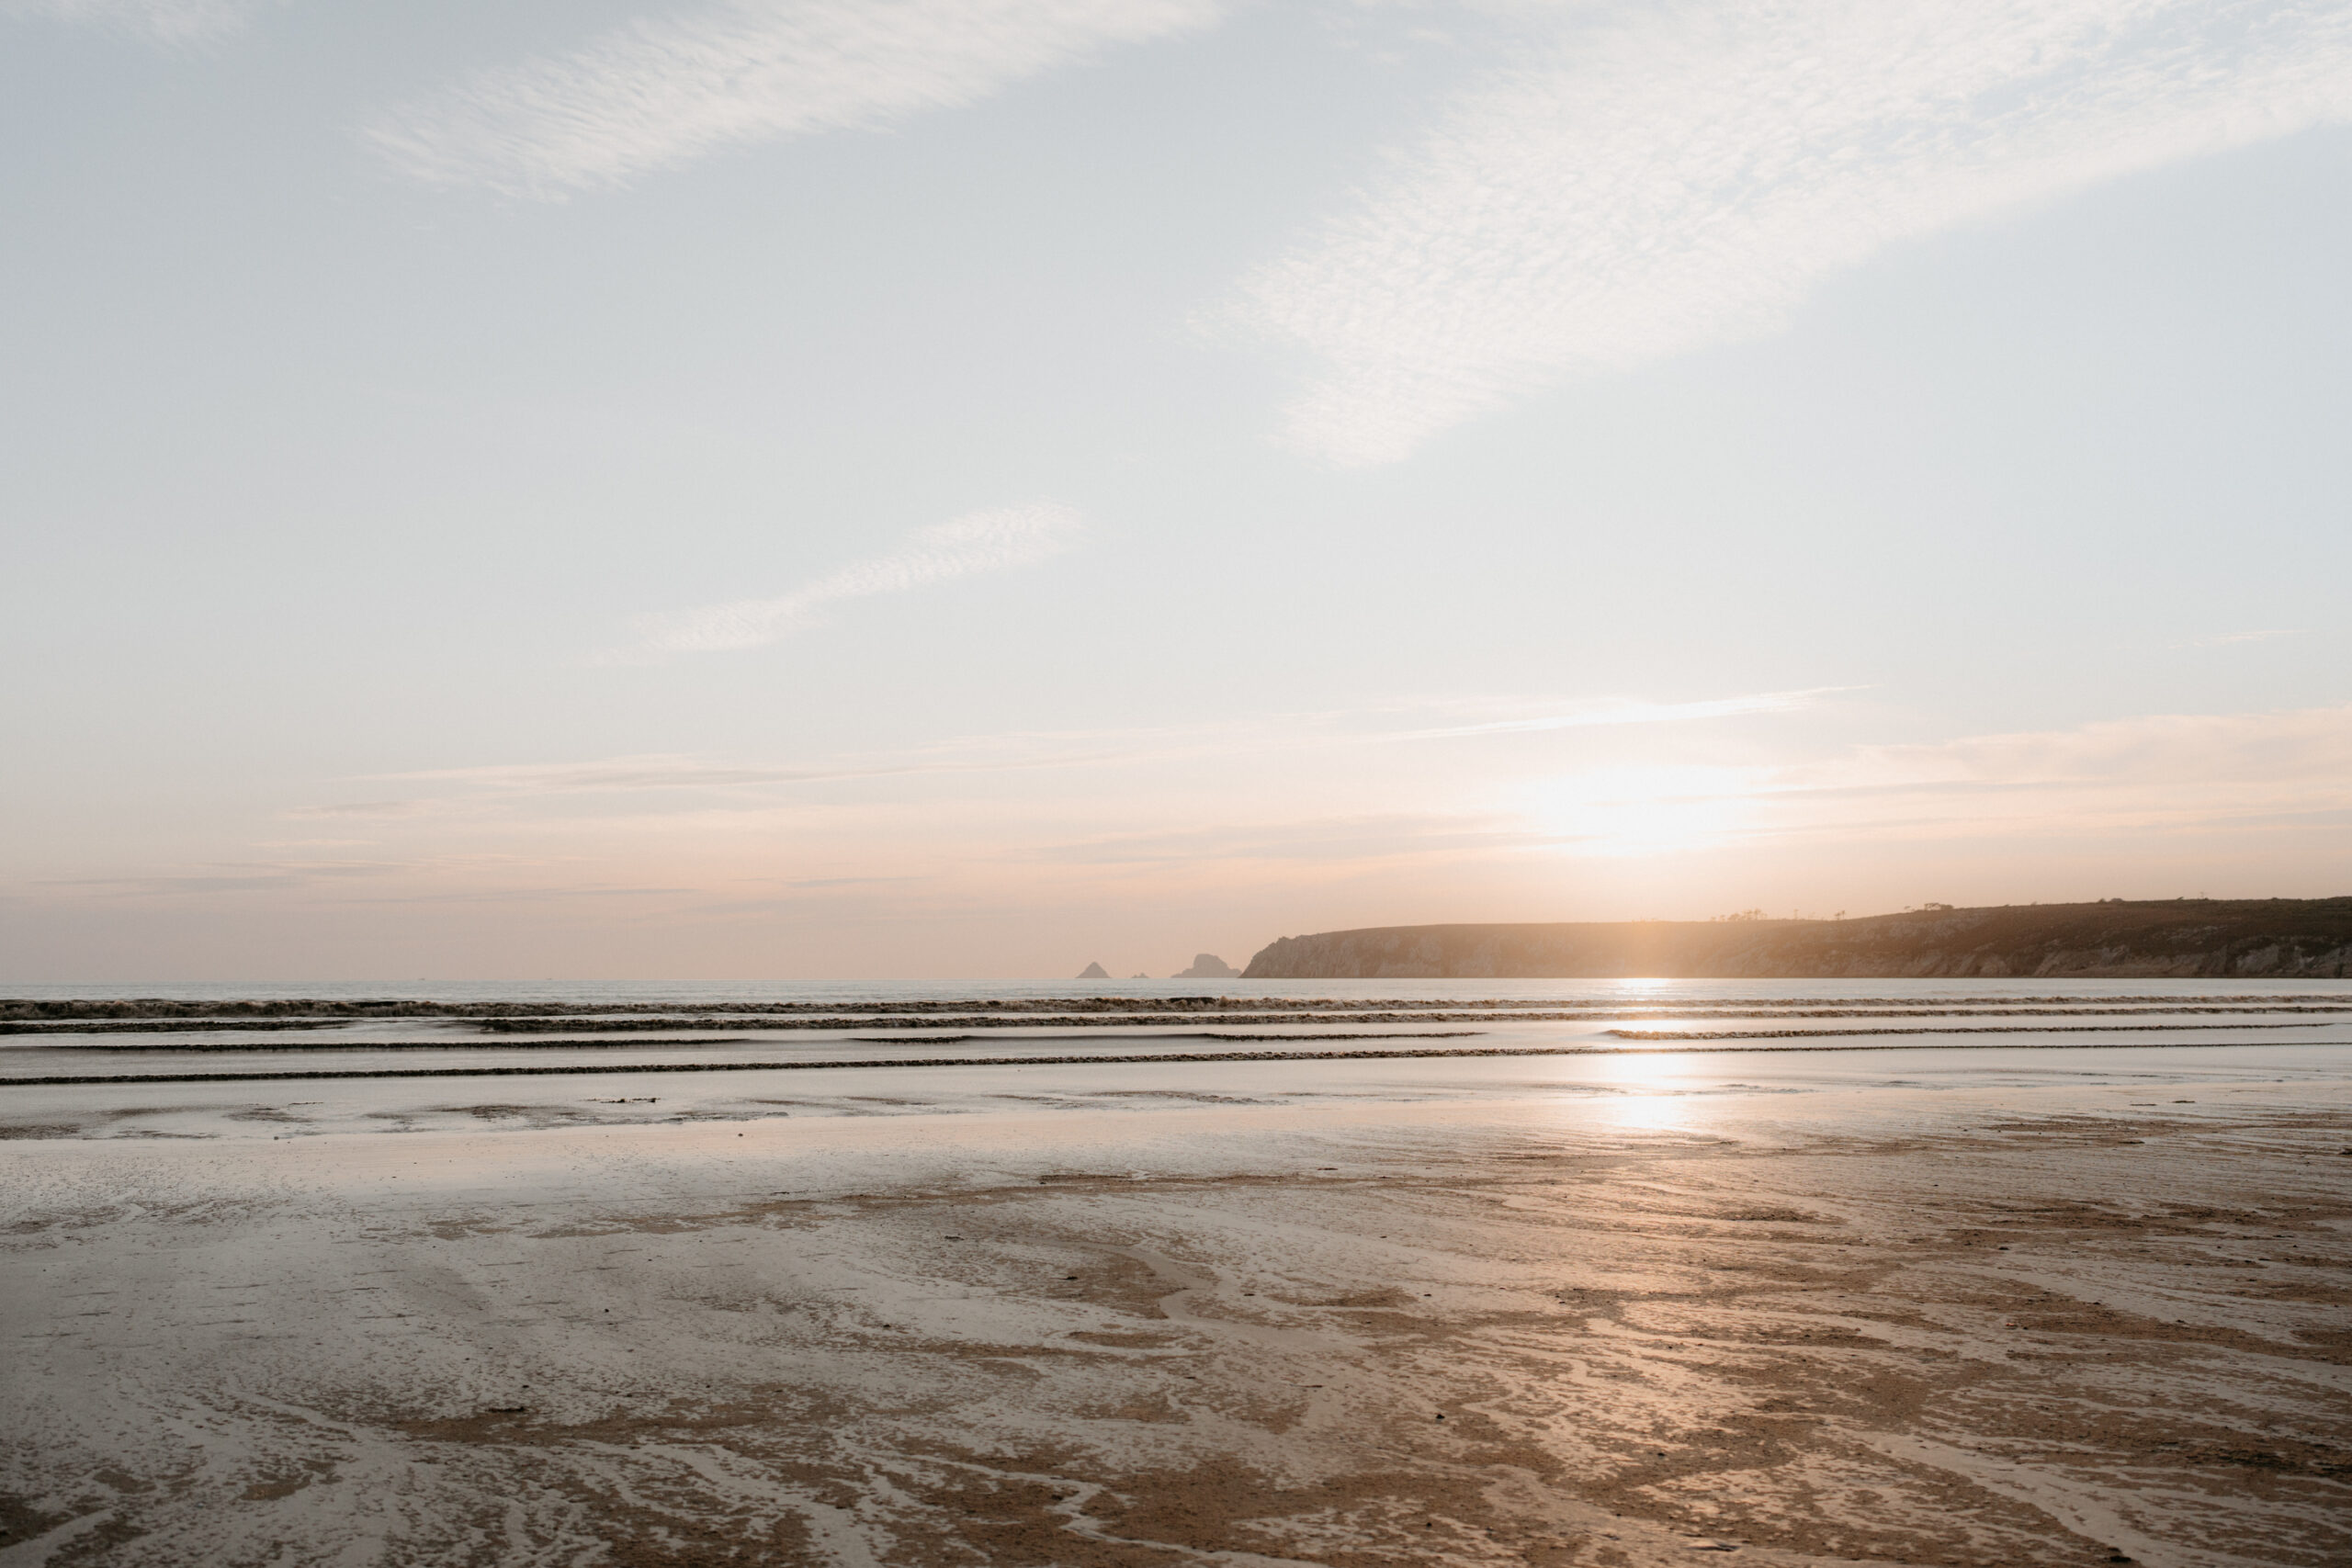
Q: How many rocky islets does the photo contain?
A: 3